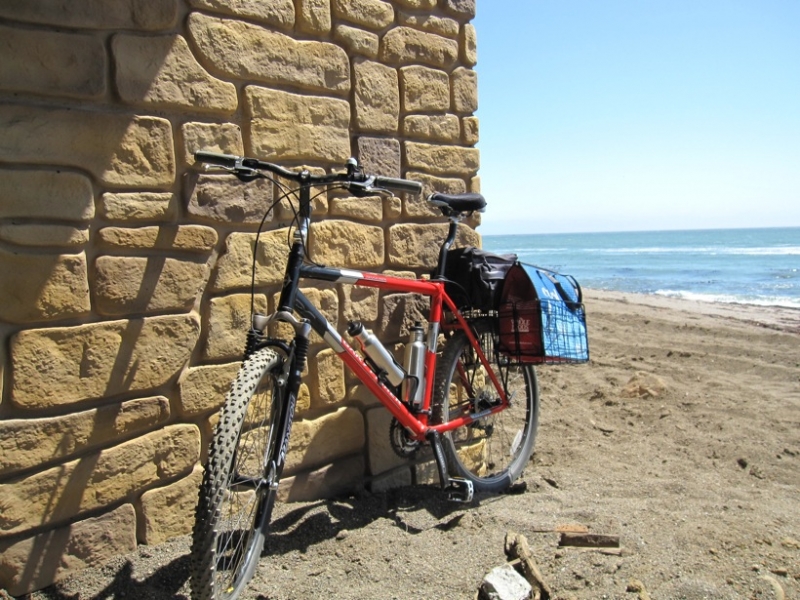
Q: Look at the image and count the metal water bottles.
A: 2